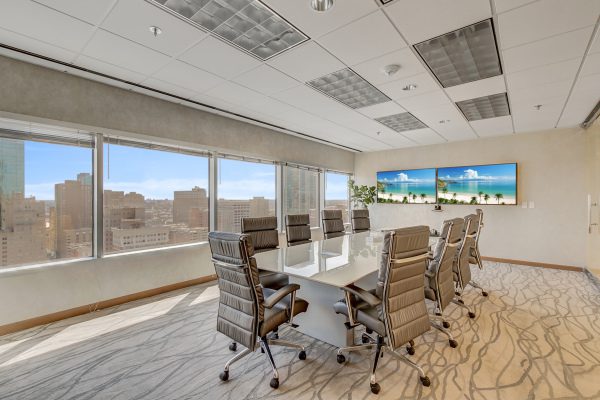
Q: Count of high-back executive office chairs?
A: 9